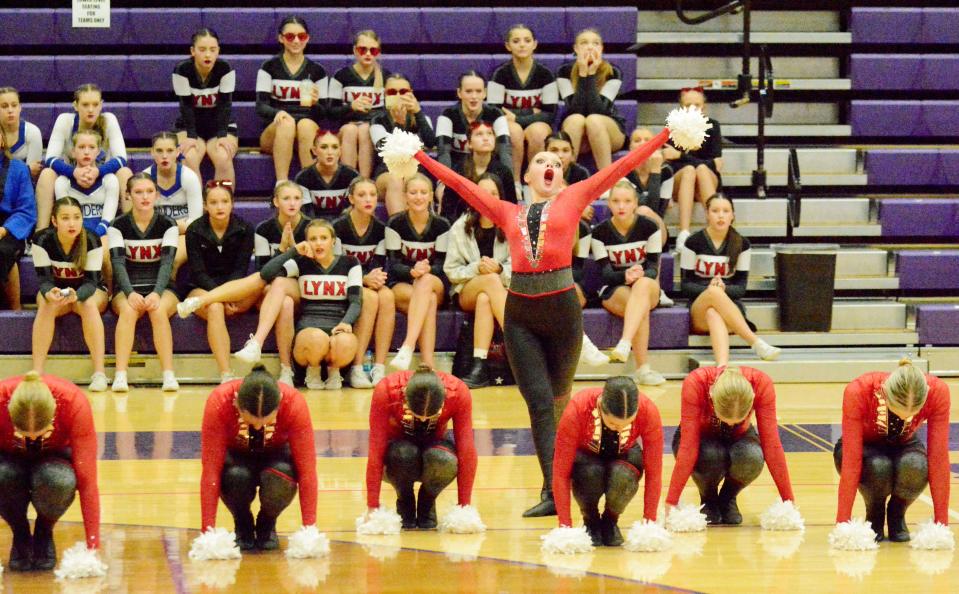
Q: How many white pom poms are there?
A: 13